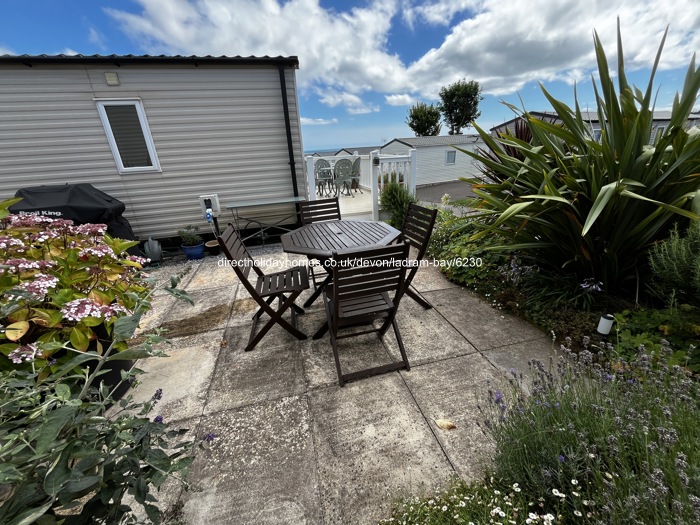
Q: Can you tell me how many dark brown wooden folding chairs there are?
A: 4